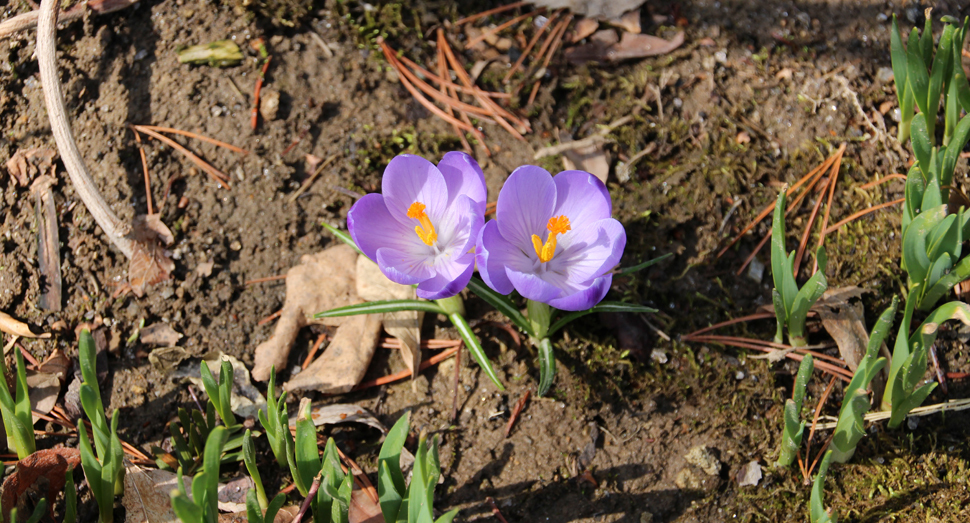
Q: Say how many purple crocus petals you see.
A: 12